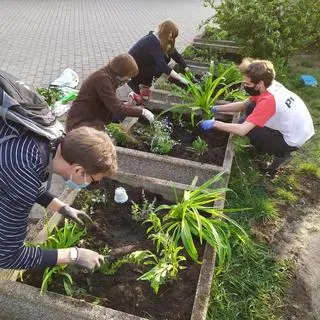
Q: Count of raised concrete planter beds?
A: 5